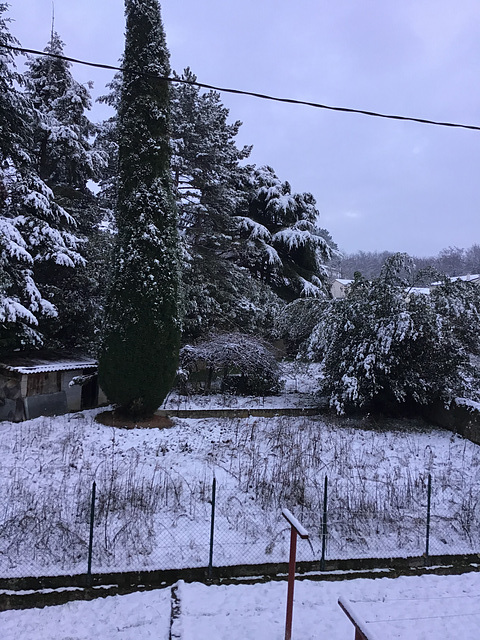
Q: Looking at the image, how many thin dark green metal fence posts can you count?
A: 4